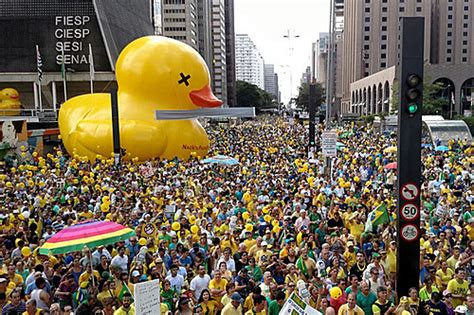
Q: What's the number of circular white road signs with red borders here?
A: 3